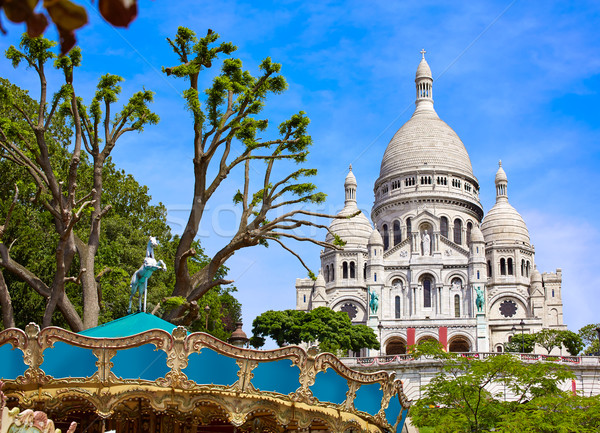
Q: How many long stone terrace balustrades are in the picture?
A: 1